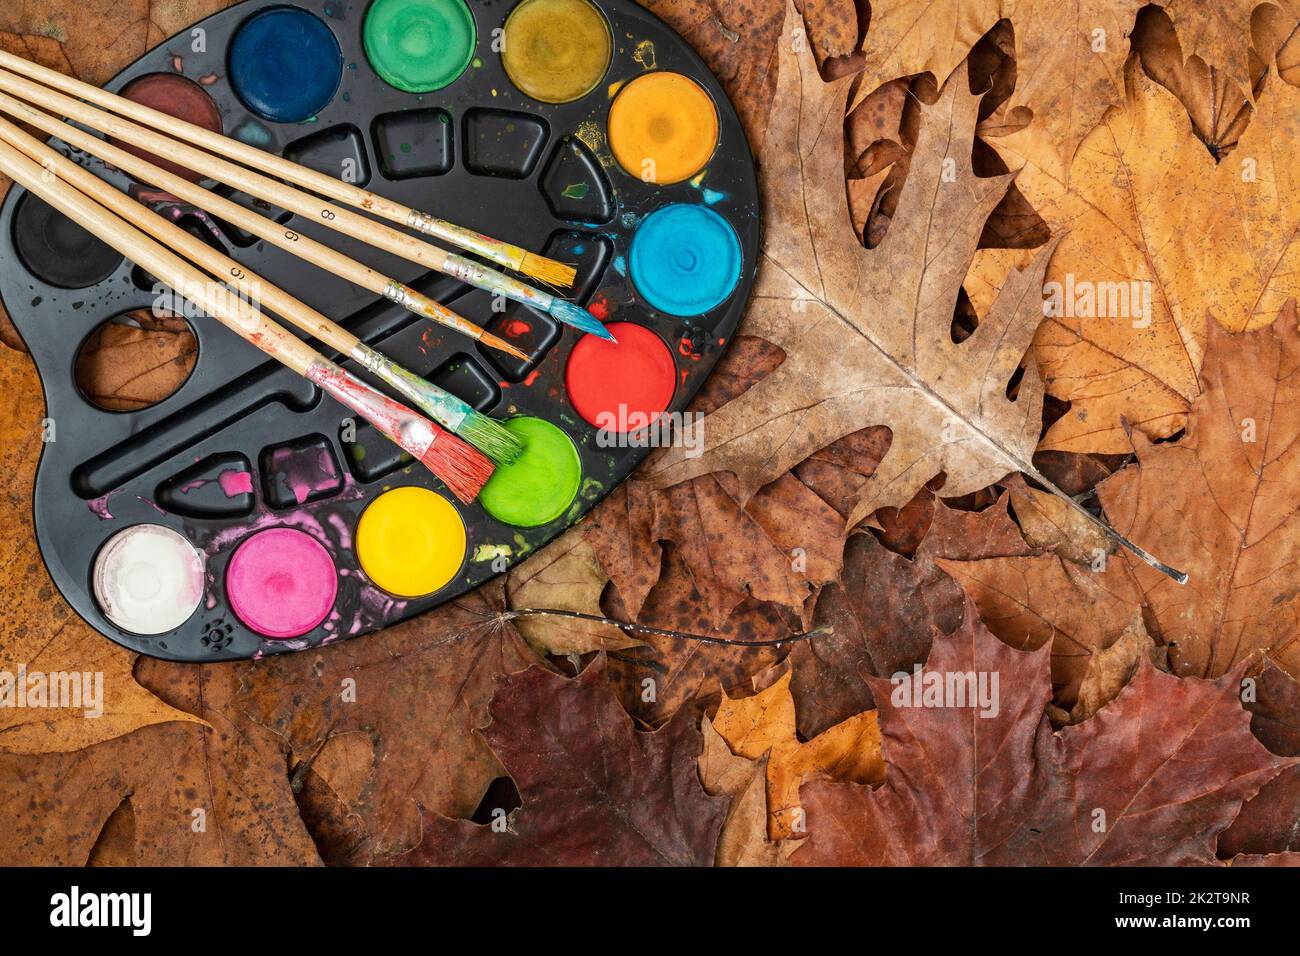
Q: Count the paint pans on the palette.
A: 12